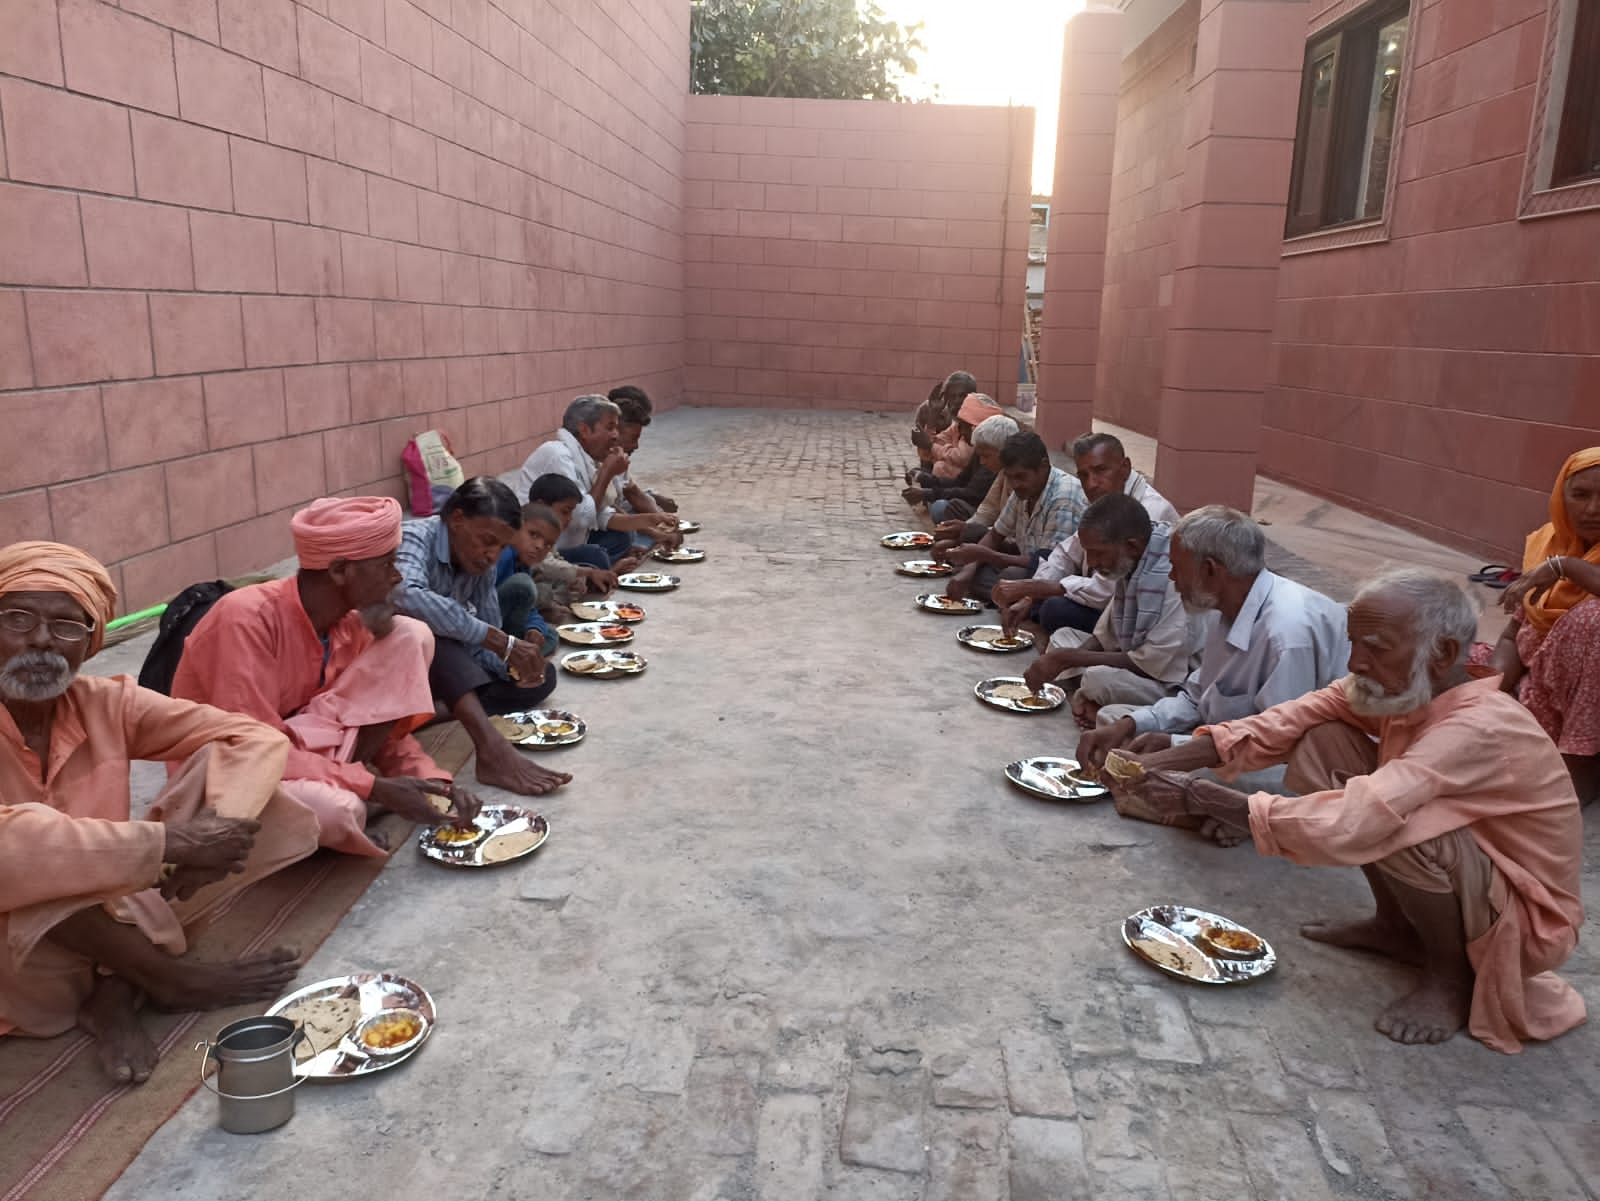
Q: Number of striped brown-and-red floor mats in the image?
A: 1